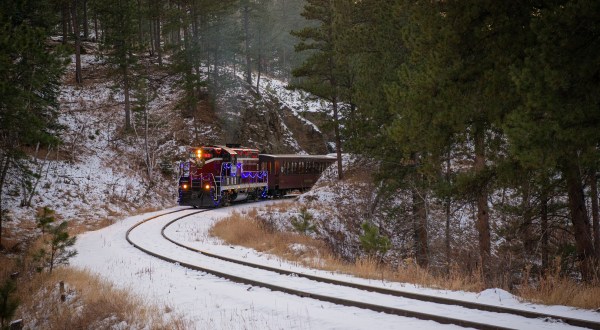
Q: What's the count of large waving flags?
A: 0